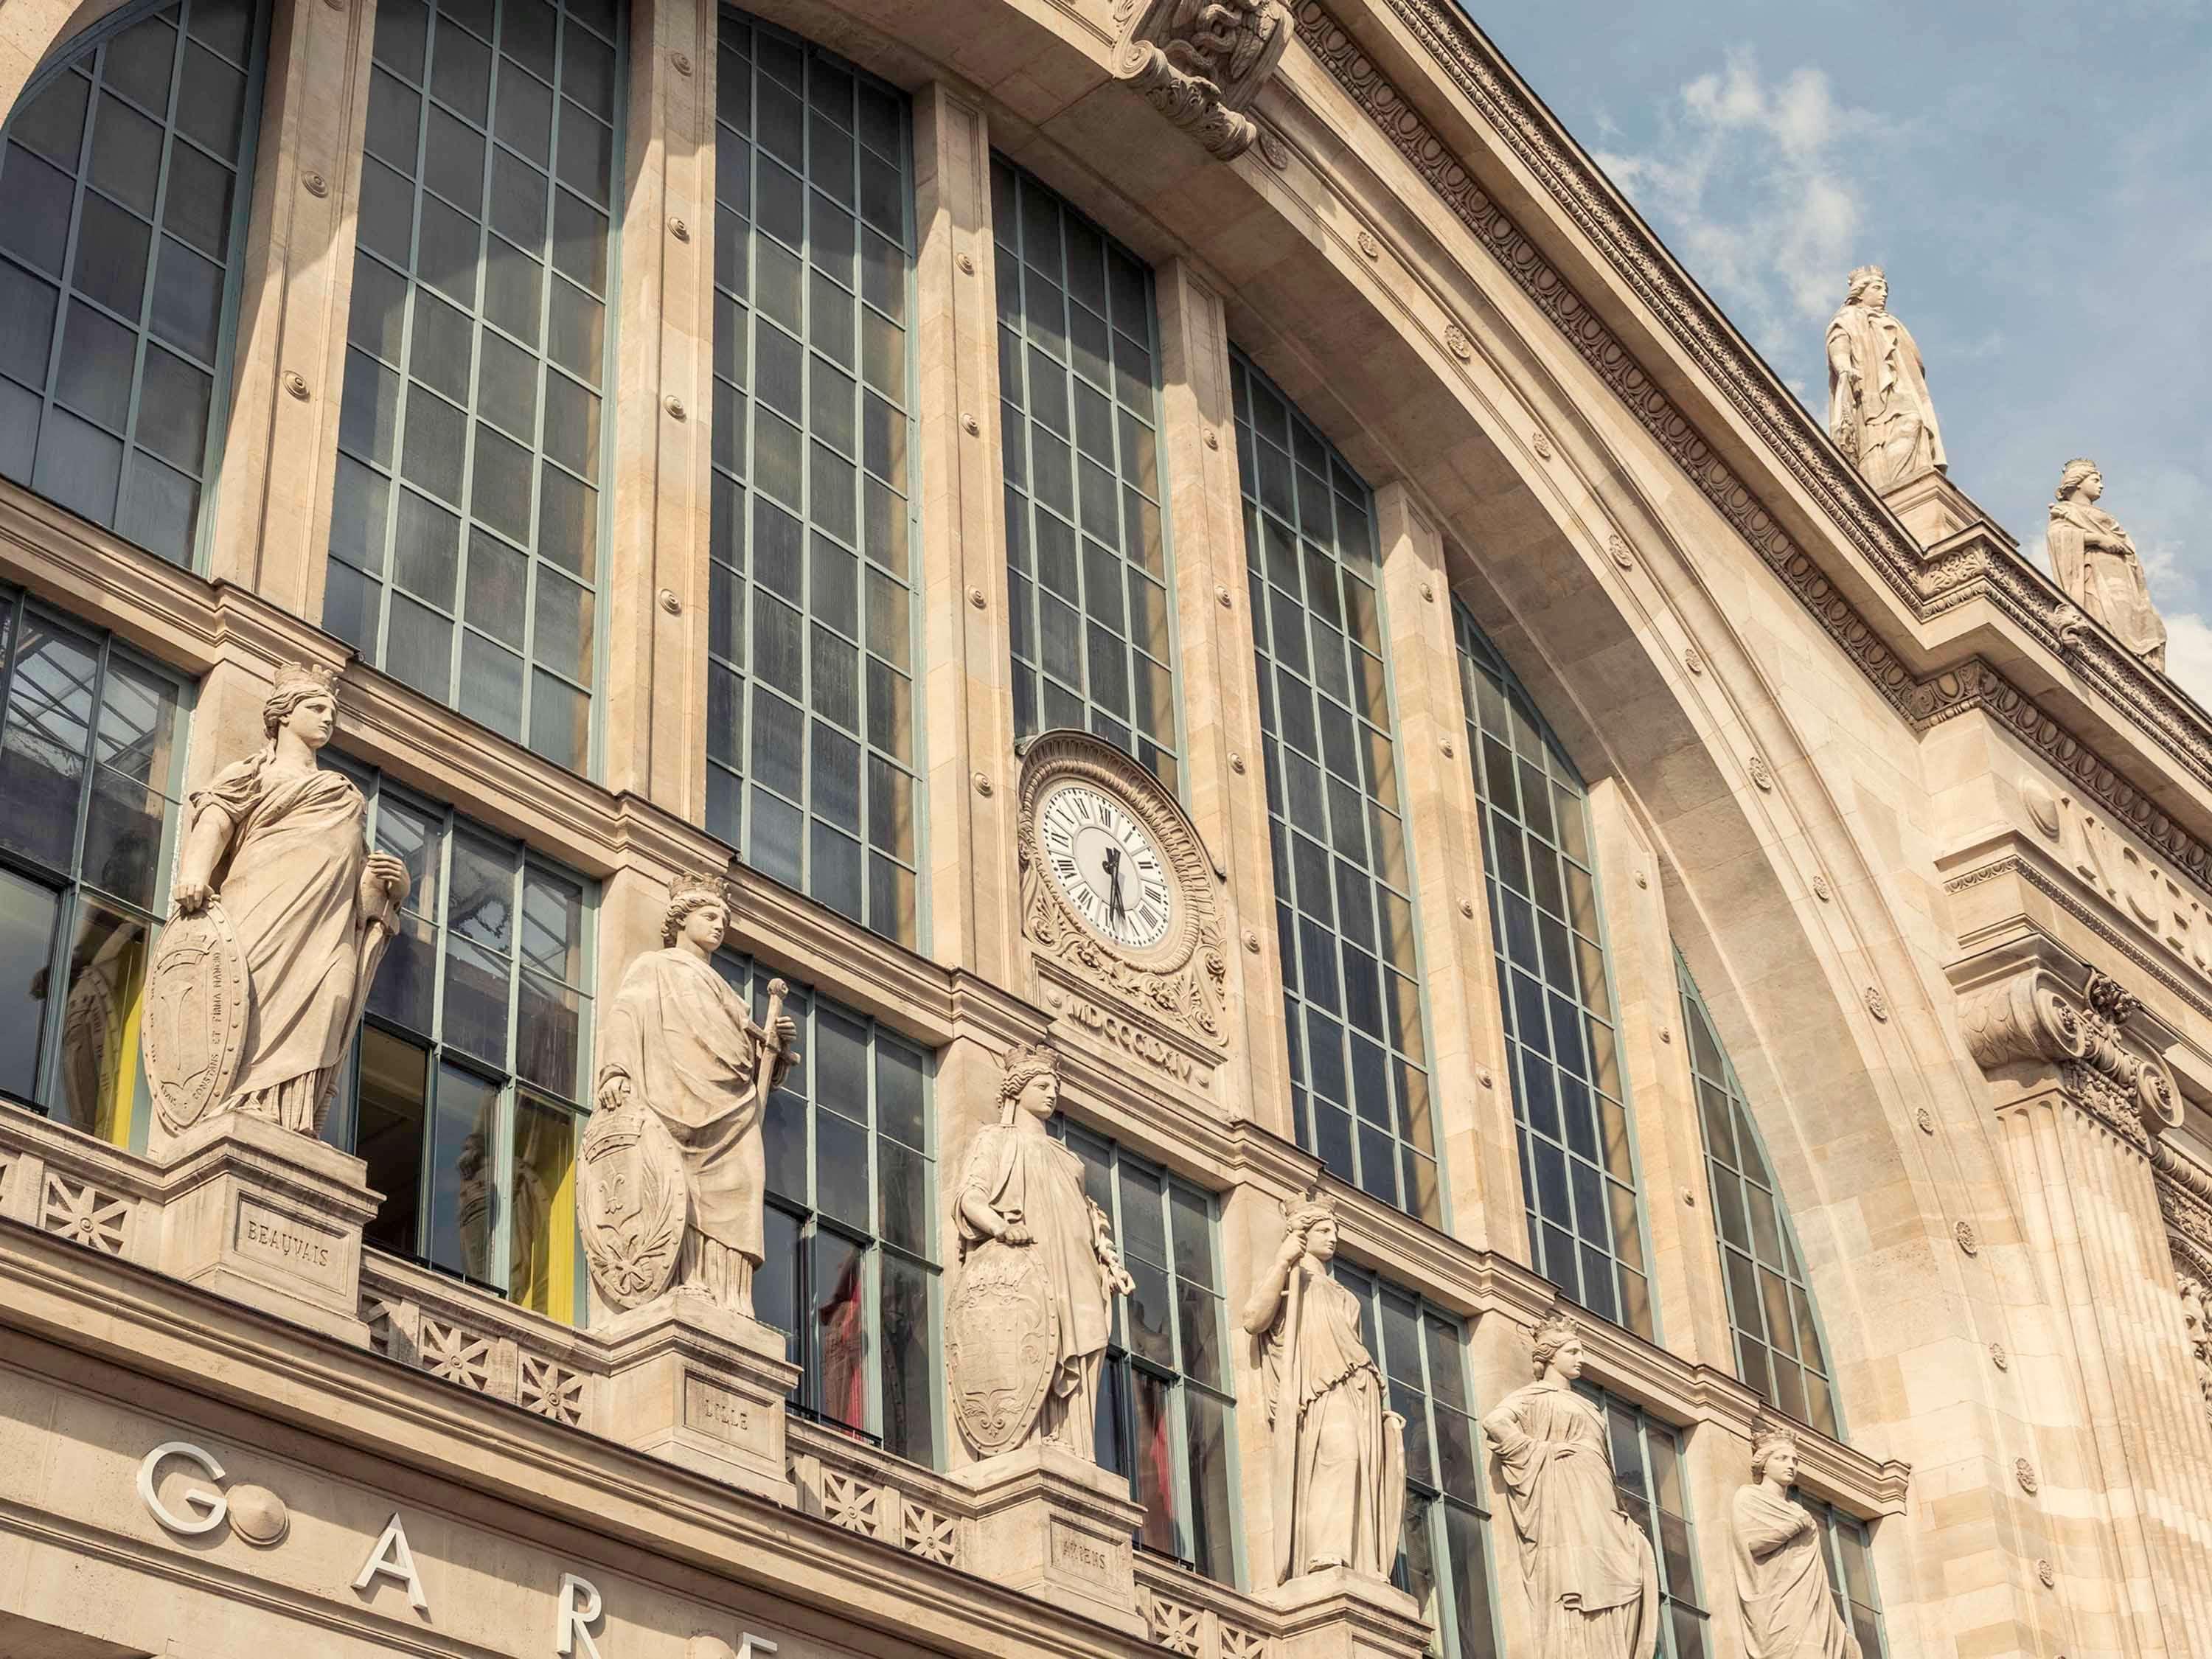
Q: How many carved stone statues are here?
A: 8